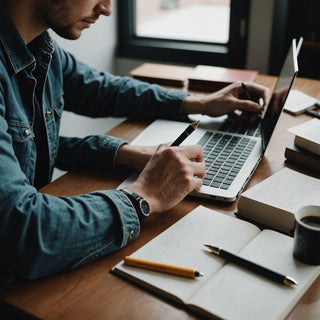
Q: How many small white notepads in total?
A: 1